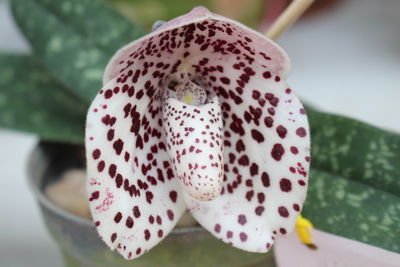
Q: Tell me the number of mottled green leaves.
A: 3